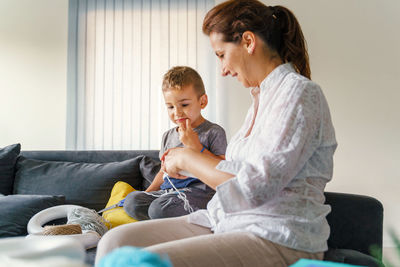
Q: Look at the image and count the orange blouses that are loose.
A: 0